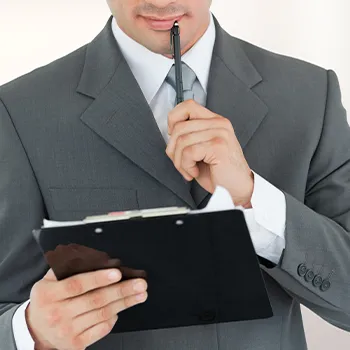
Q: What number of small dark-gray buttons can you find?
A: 4